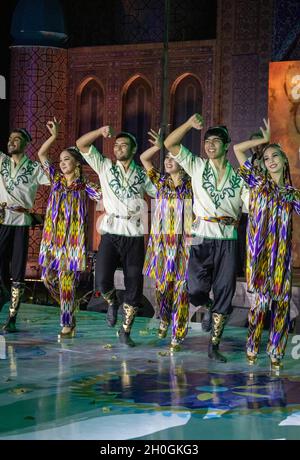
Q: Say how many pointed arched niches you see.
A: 3